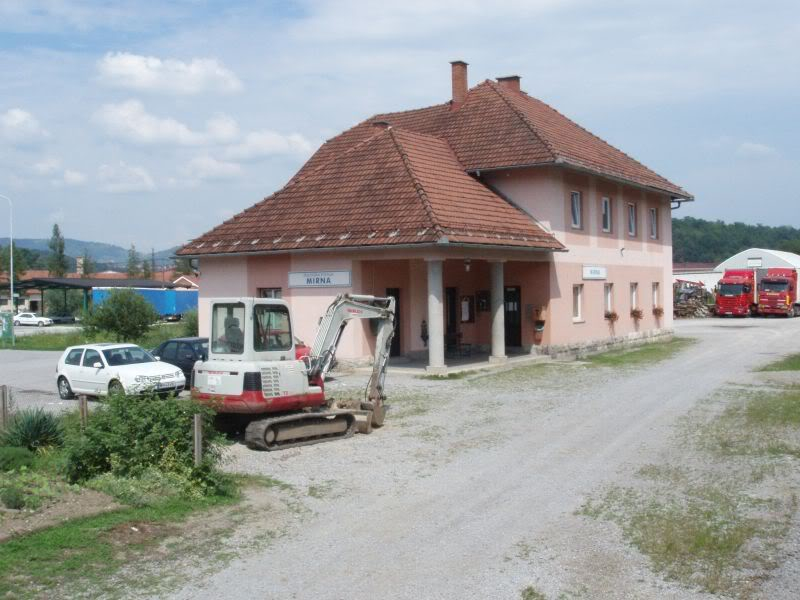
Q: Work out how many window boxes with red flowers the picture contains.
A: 3